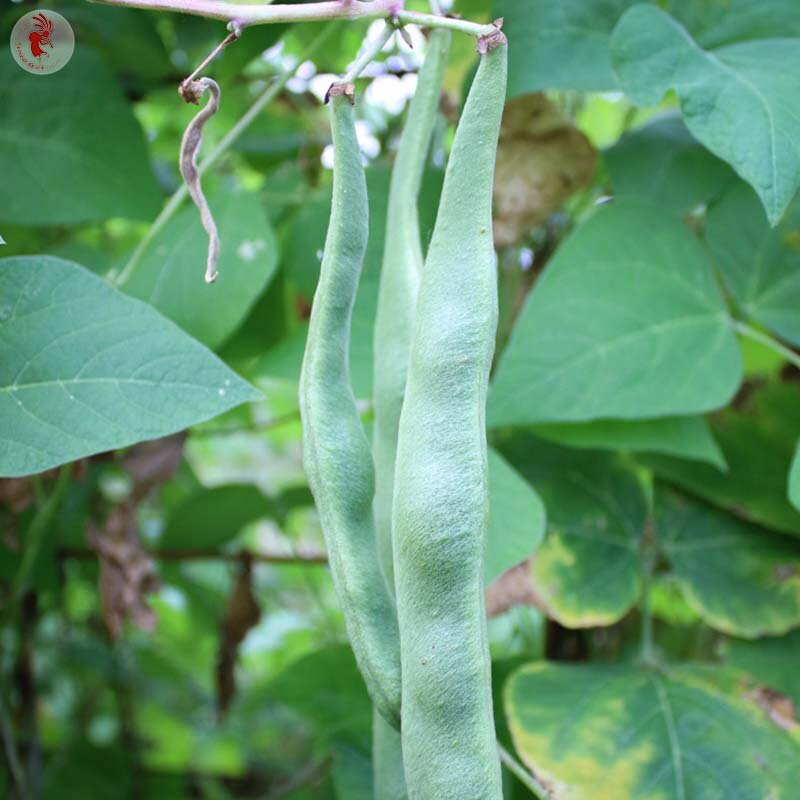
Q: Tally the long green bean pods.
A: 3